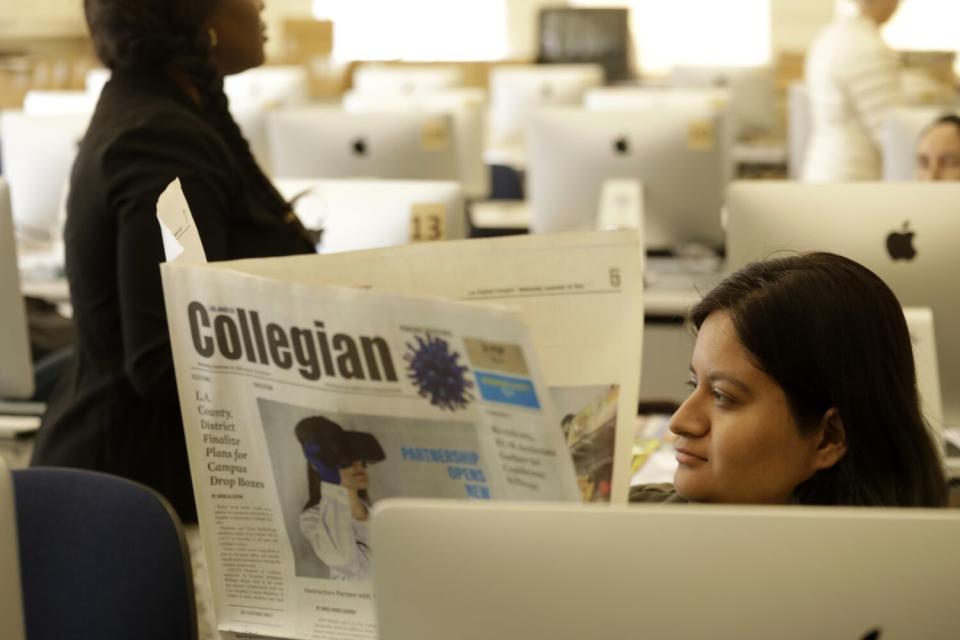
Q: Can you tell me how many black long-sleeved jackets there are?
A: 1